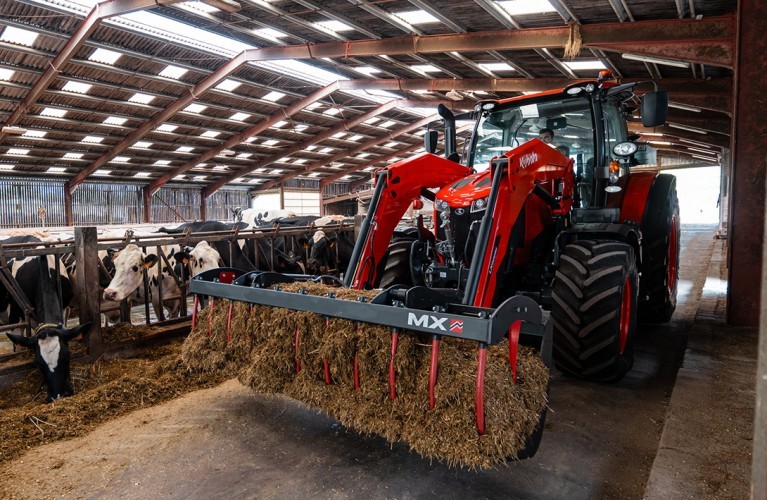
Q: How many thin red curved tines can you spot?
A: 11